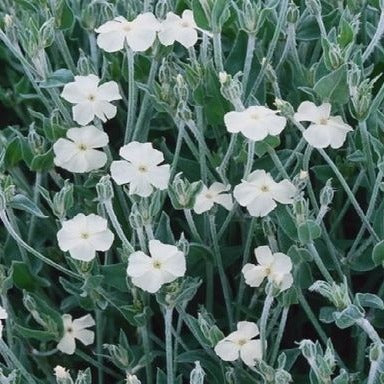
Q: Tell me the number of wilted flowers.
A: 0